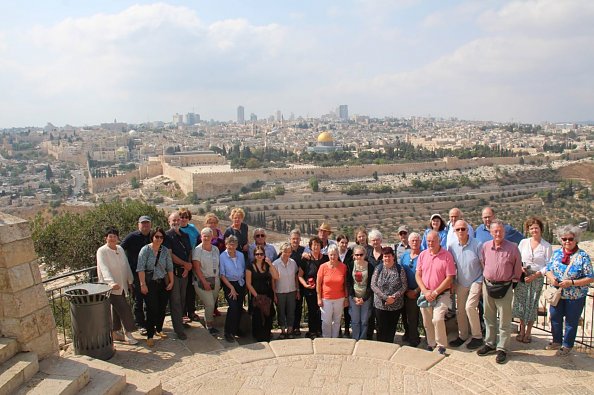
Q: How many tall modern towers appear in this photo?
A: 2